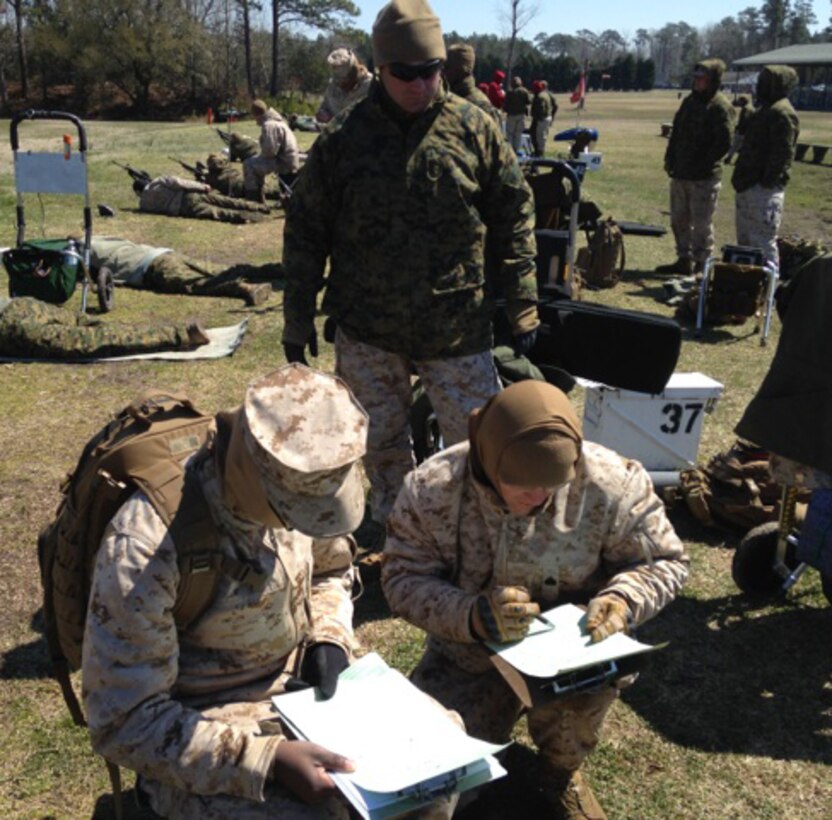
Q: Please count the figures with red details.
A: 3